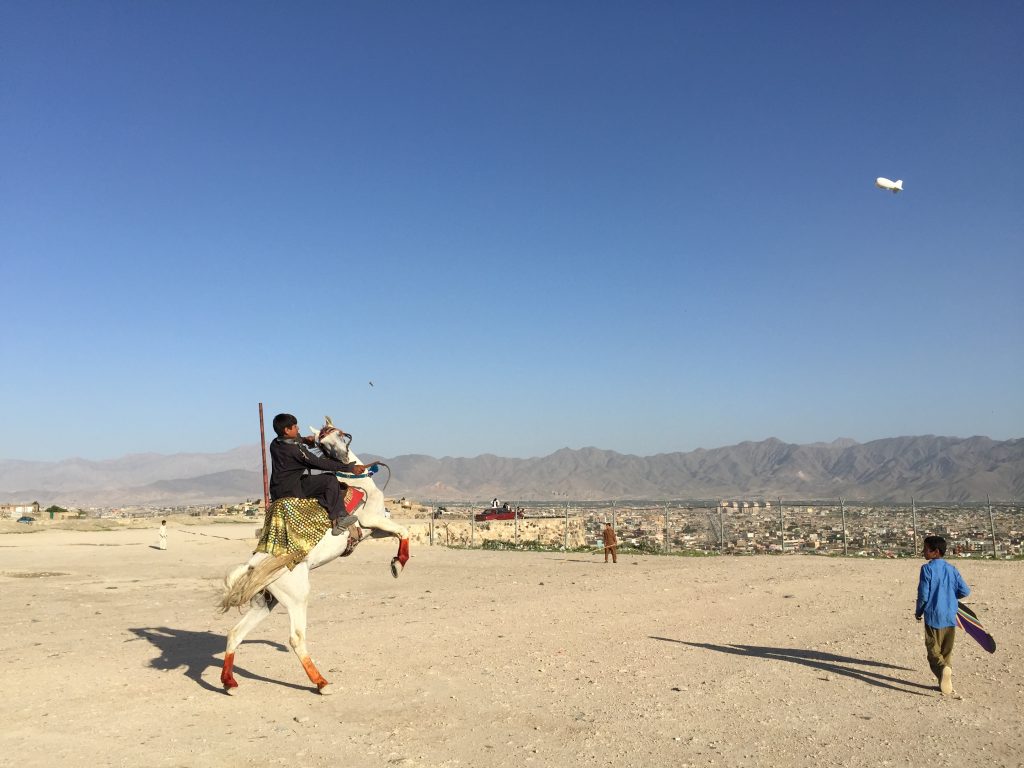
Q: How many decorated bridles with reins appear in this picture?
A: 1